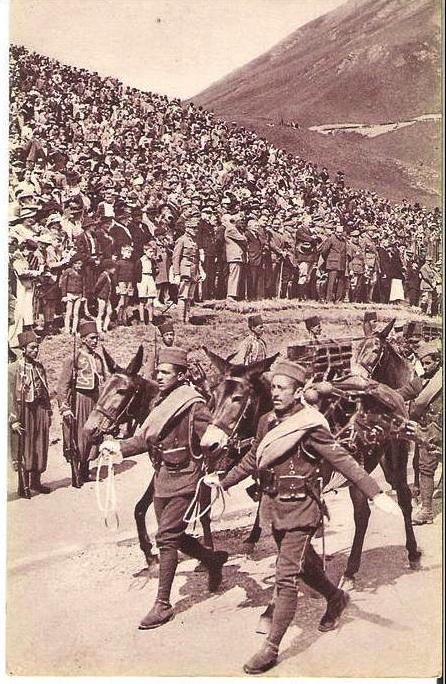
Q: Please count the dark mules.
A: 3